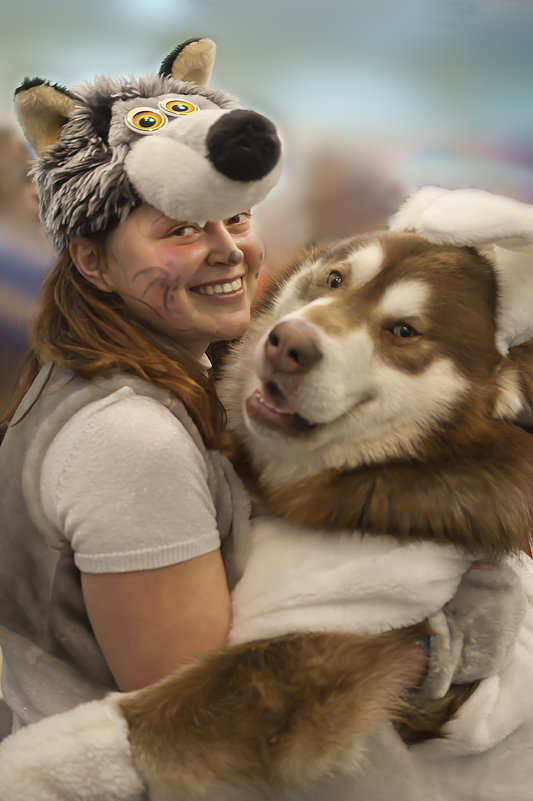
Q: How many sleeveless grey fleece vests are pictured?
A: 1